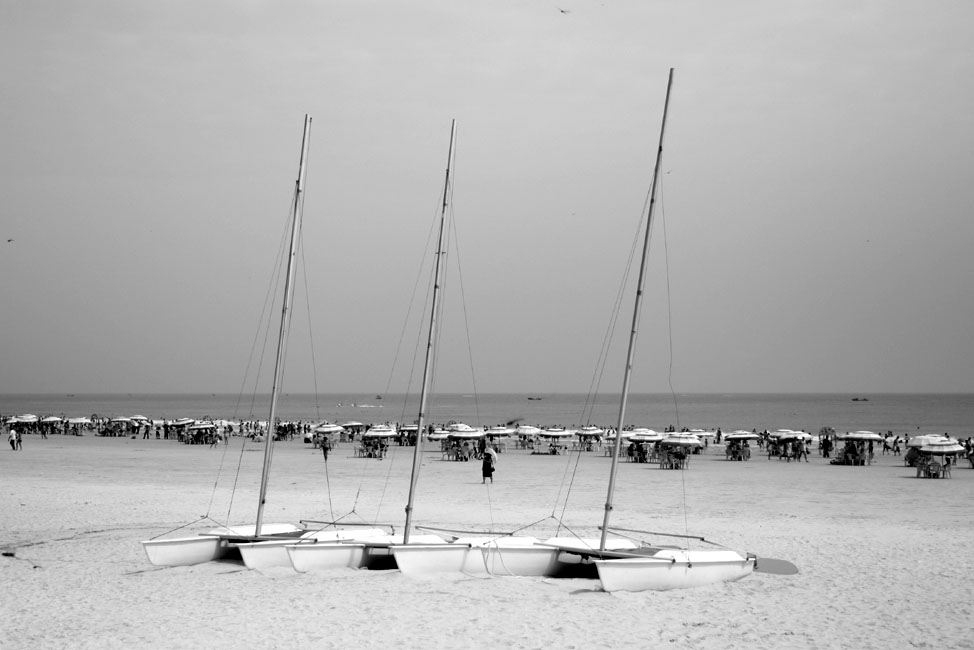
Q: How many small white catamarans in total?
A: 3